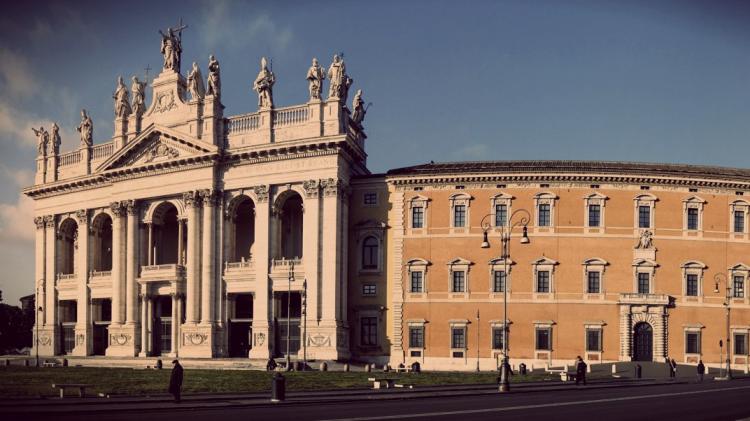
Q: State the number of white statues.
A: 12